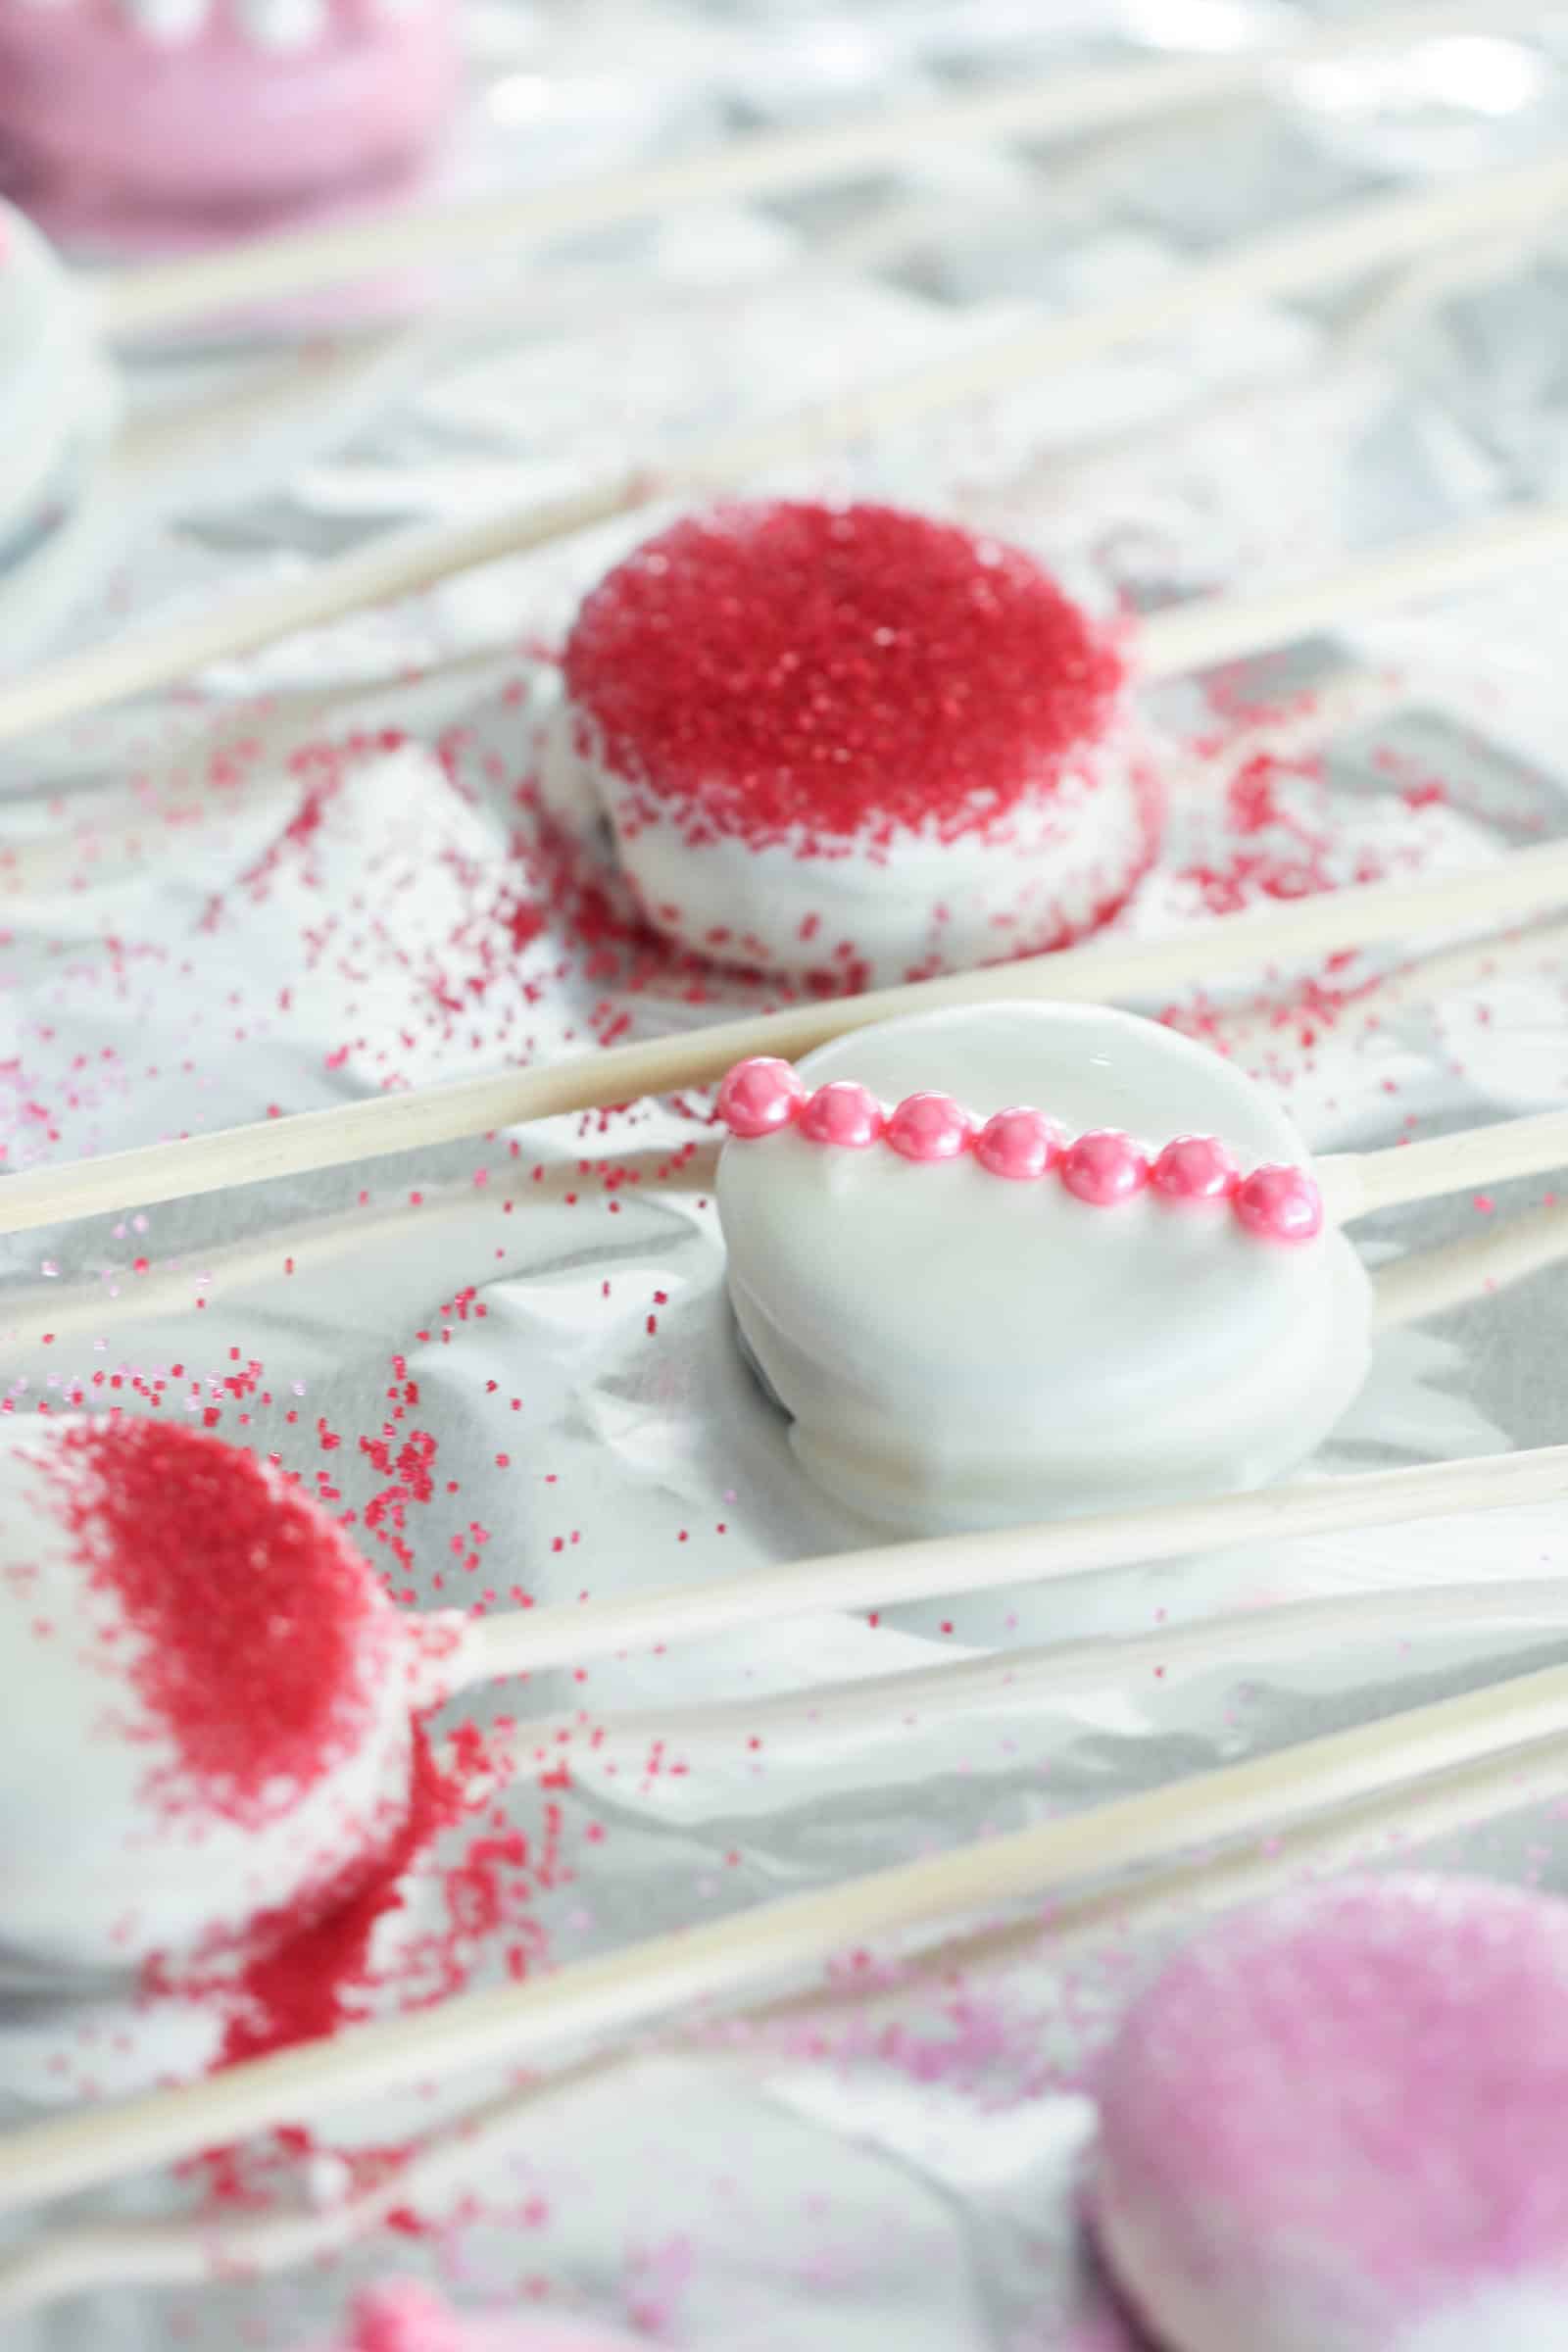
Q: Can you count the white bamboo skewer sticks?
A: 7